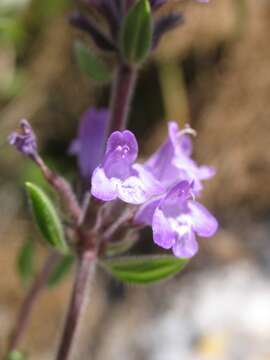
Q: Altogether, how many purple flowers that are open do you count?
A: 3